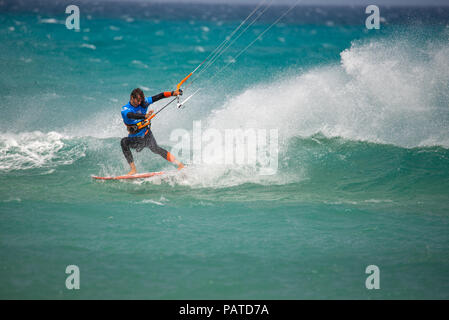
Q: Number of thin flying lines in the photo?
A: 4